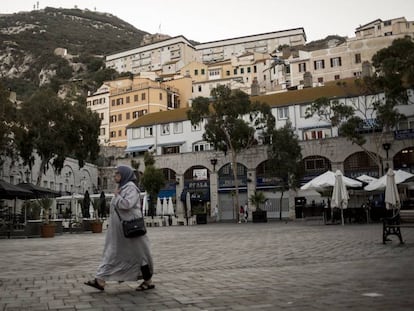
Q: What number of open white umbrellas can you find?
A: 3